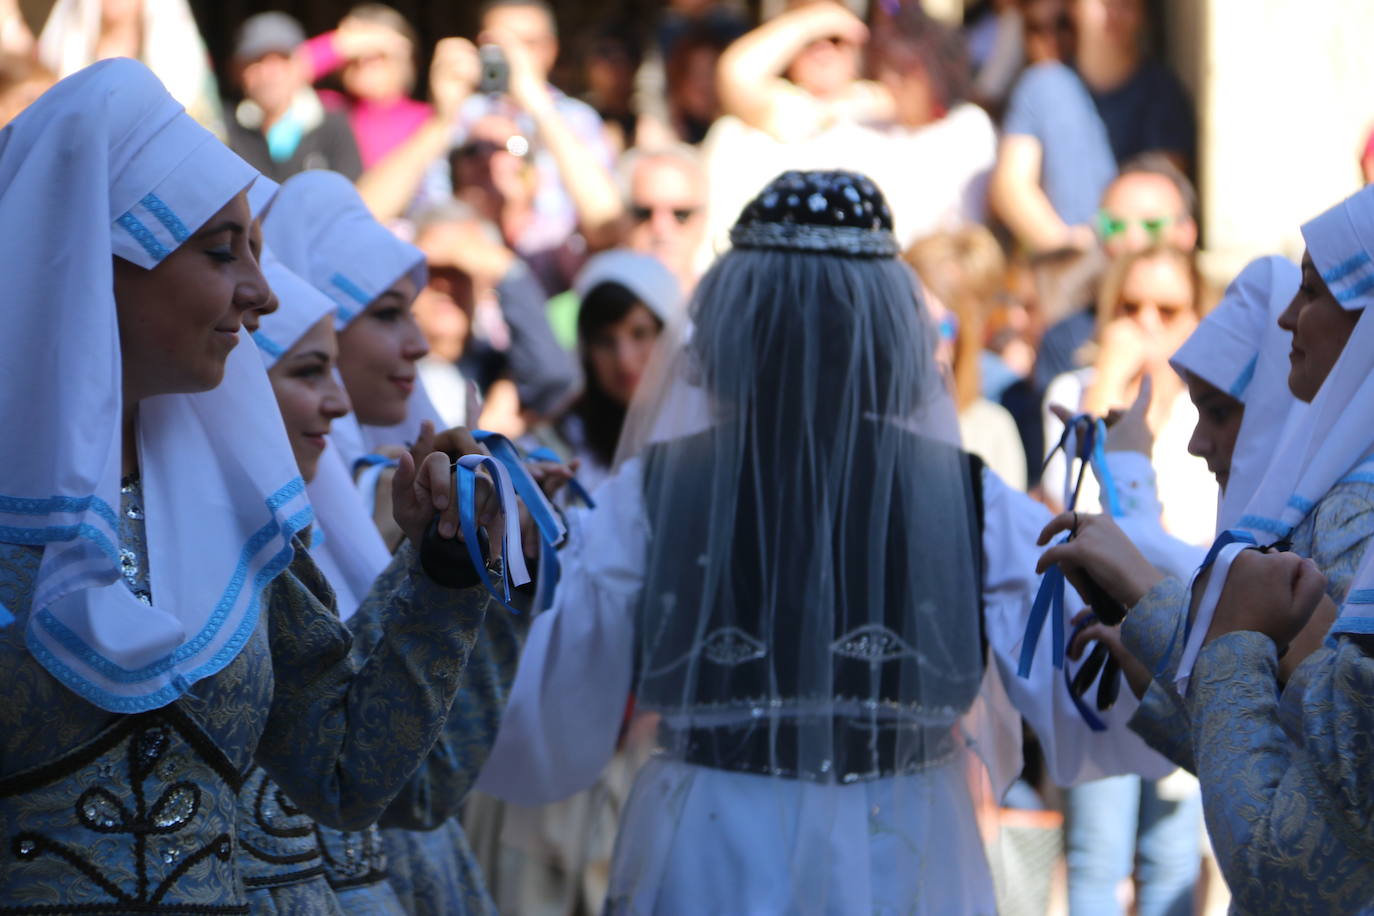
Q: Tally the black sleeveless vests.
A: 1